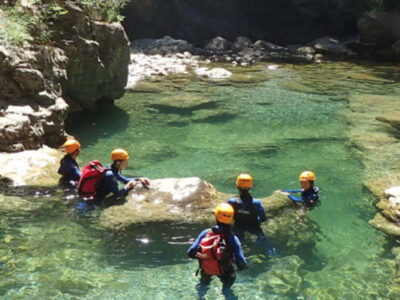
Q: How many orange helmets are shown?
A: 5